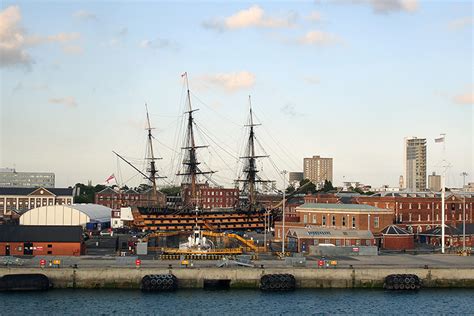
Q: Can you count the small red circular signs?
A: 3